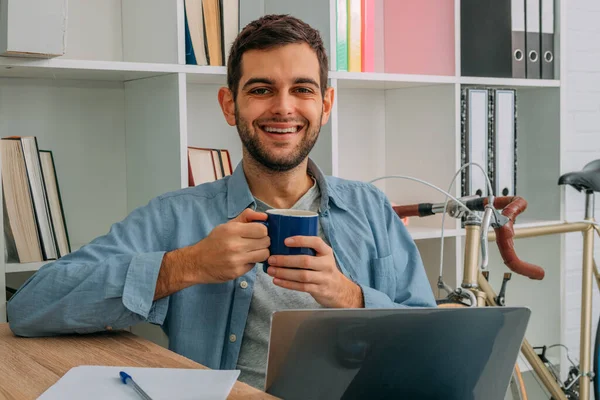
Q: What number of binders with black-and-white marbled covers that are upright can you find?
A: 2